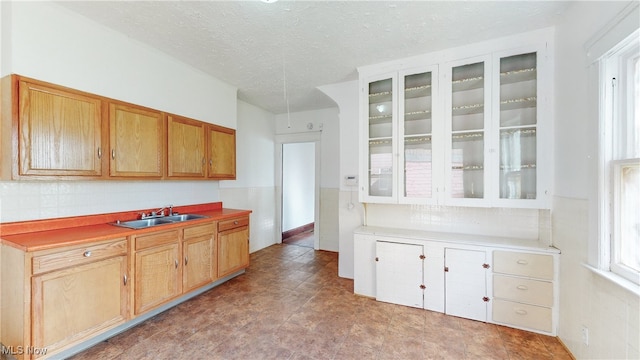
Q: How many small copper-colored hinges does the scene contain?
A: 4